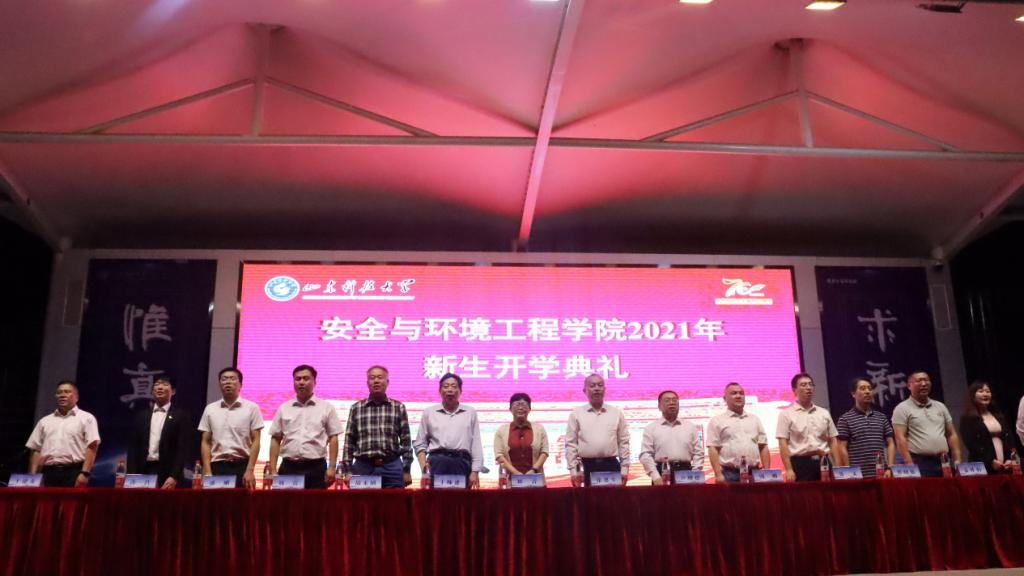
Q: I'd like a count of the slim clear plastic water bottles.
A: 13